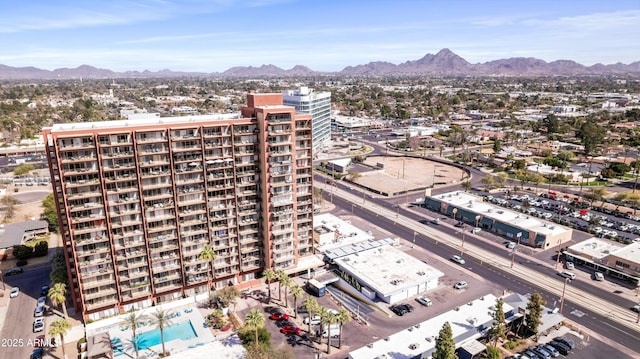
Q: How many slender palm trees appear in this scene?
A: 14